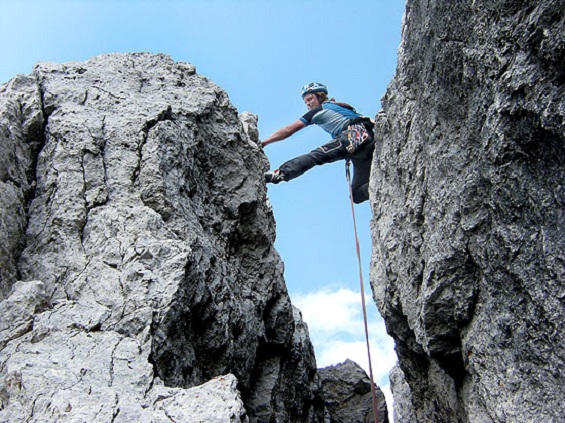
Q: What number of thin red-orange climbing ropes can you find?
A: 1